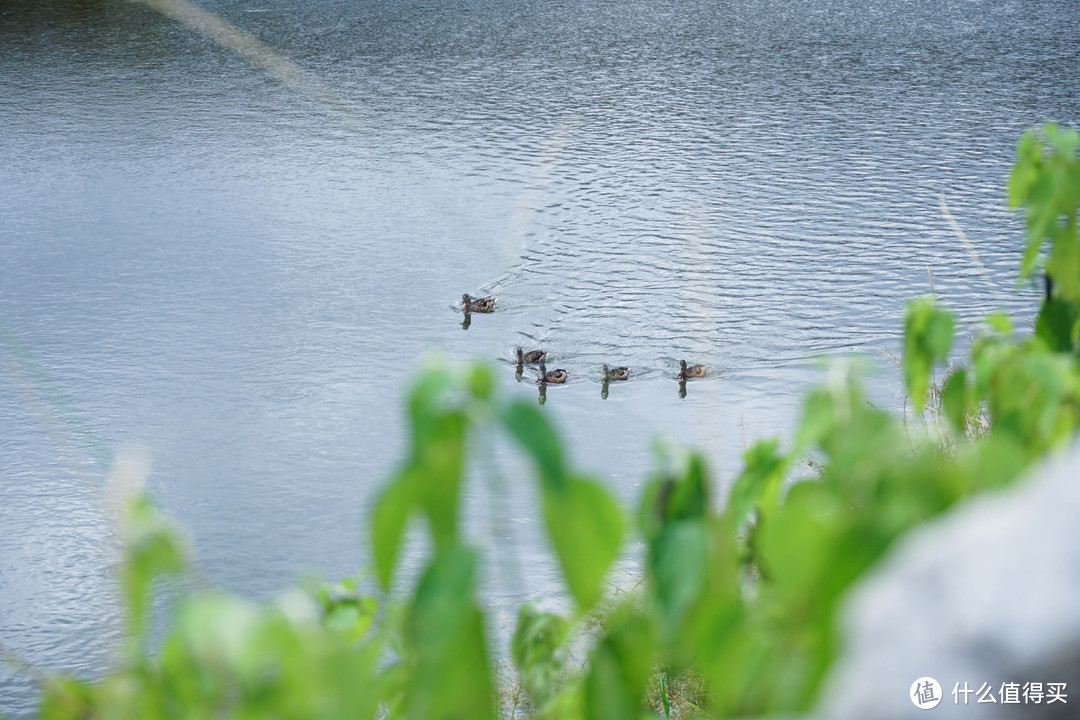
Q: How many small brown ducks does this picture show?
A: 5